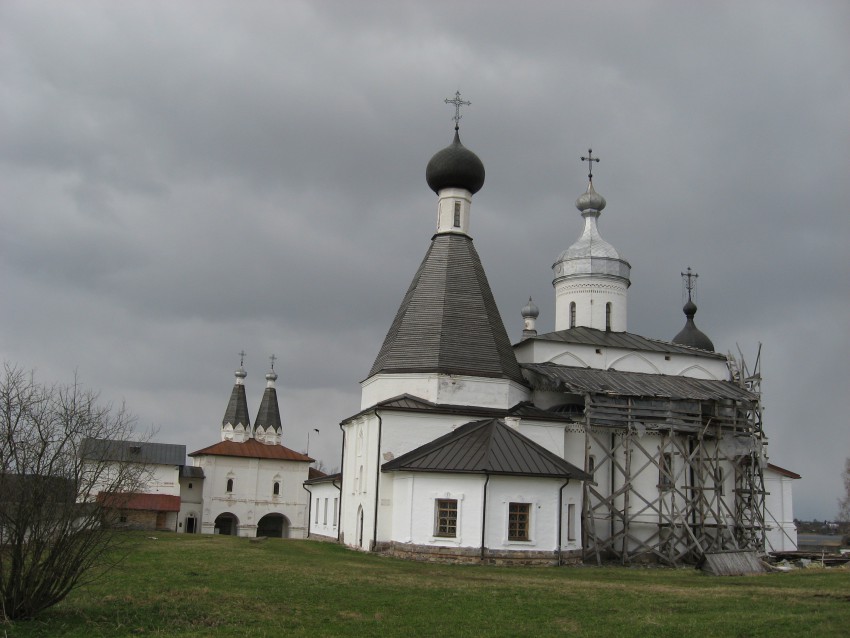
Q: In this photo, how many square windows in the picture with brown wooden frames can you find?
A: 2